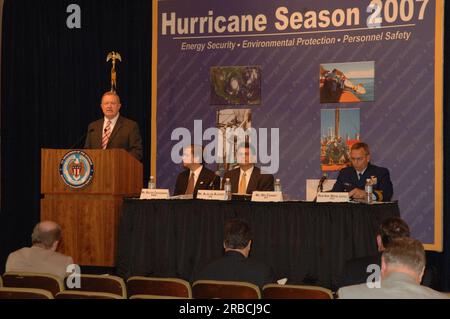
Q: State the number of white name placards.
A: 4